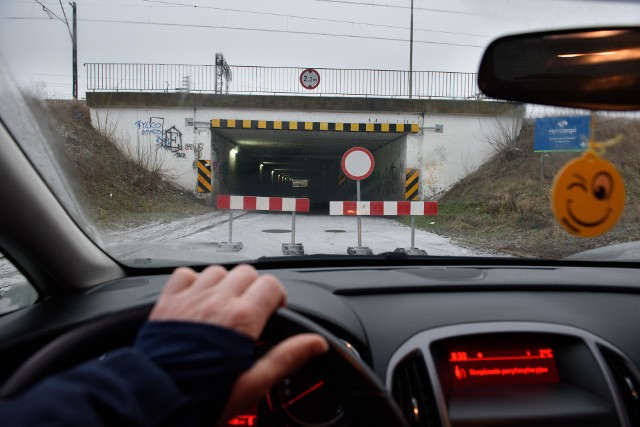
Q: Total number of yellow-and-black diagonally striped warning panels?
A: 2